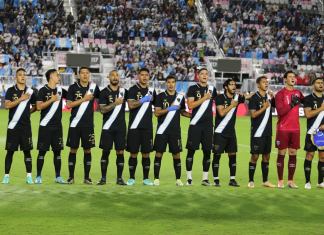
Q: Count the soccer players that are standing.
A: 11